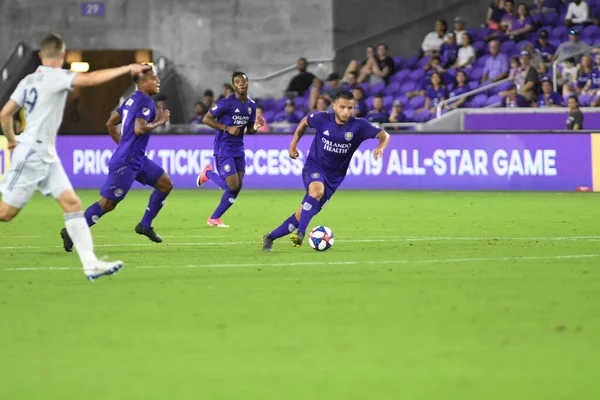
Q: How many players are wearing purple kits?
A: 3